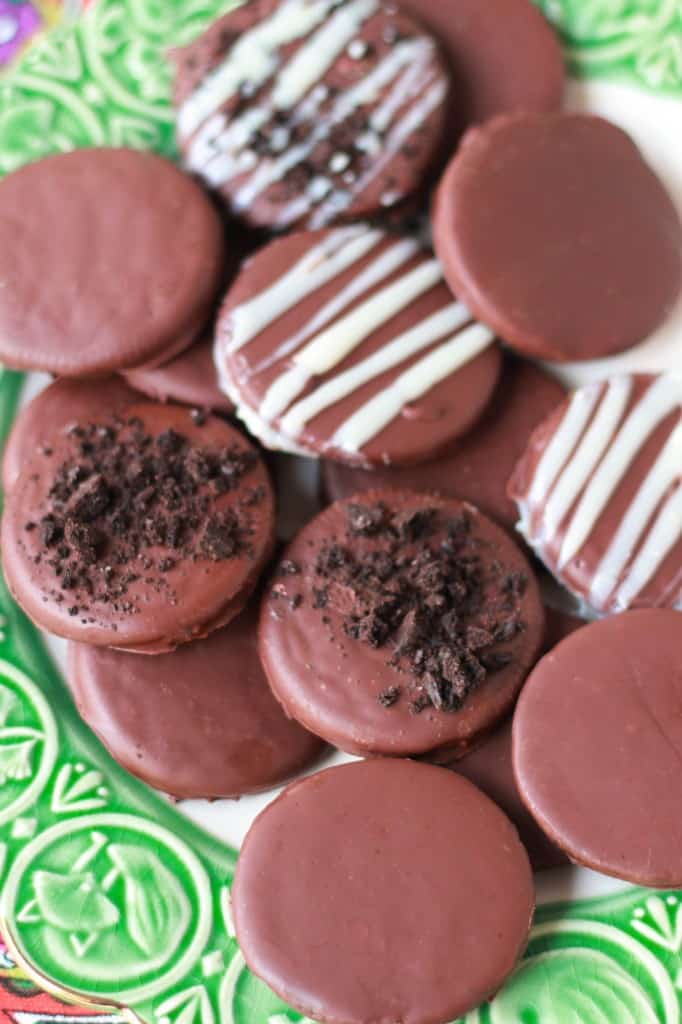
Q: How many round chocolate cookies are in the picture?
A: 15